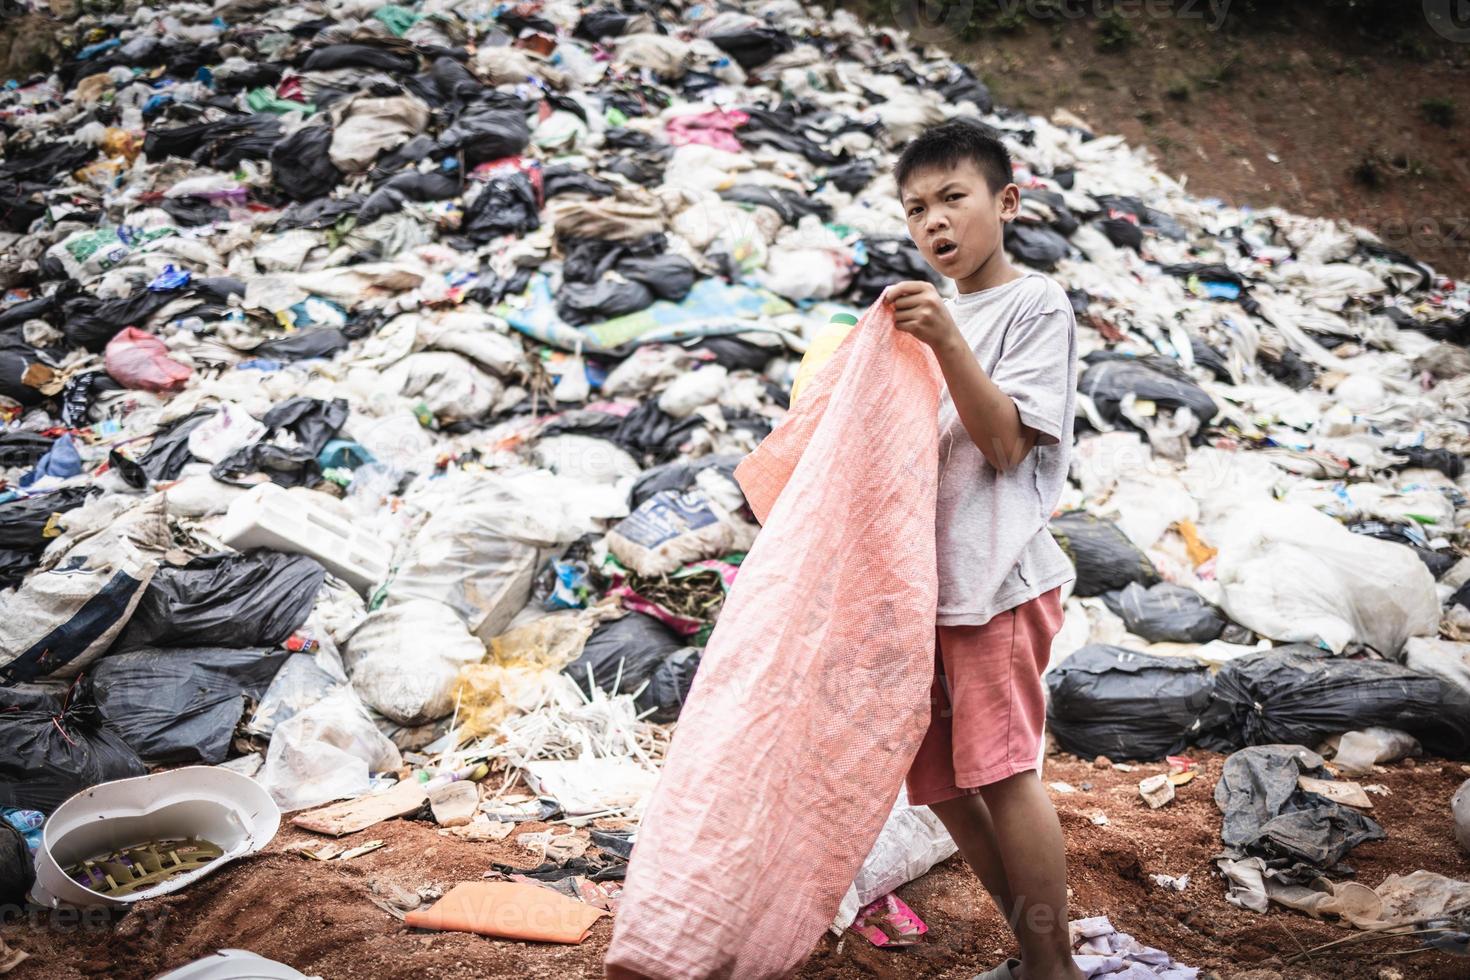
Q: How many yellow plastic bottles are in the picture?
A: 1